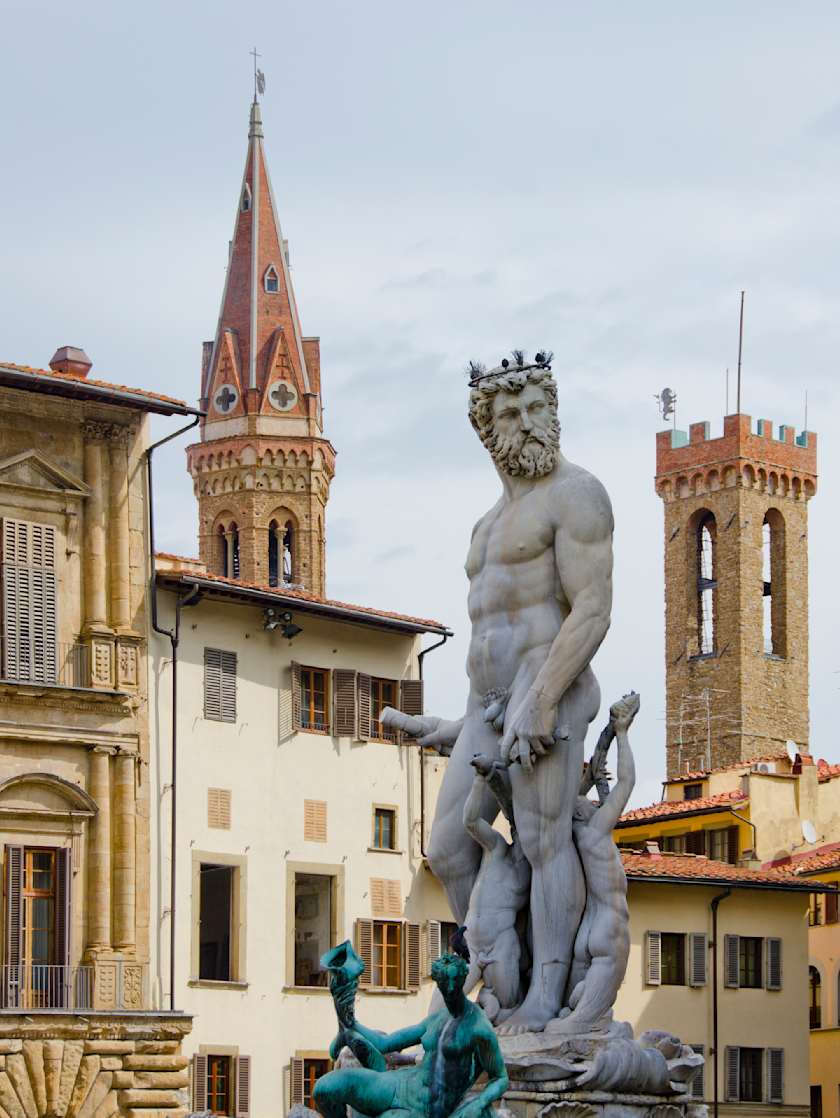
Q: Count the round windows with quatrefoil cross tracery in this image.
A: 2